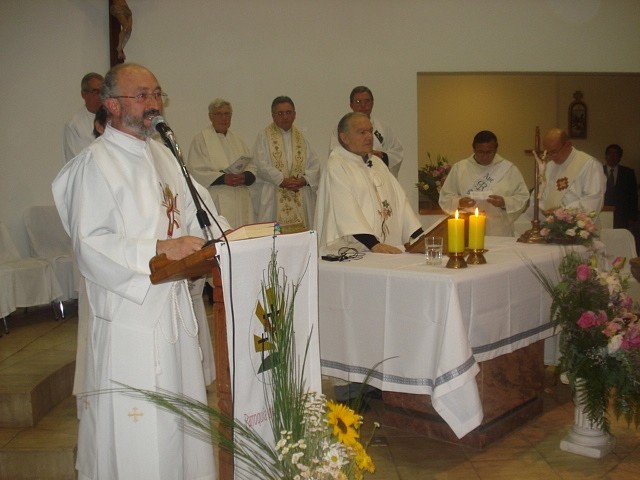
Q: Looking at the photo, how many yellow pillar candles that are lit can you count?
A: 2